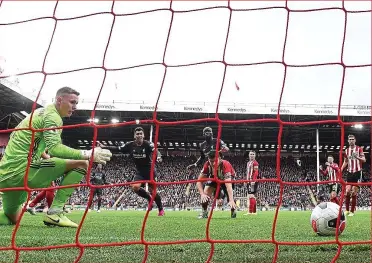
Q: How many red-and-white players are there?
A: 4